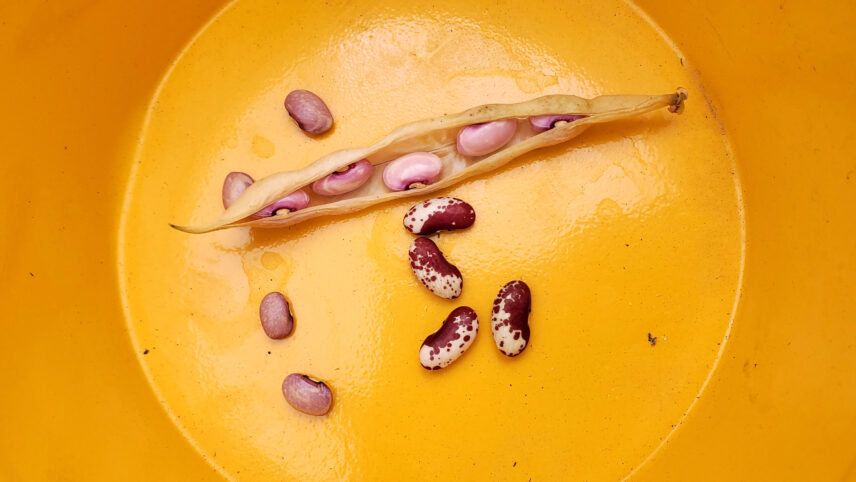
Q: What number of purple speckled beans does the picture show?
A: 4